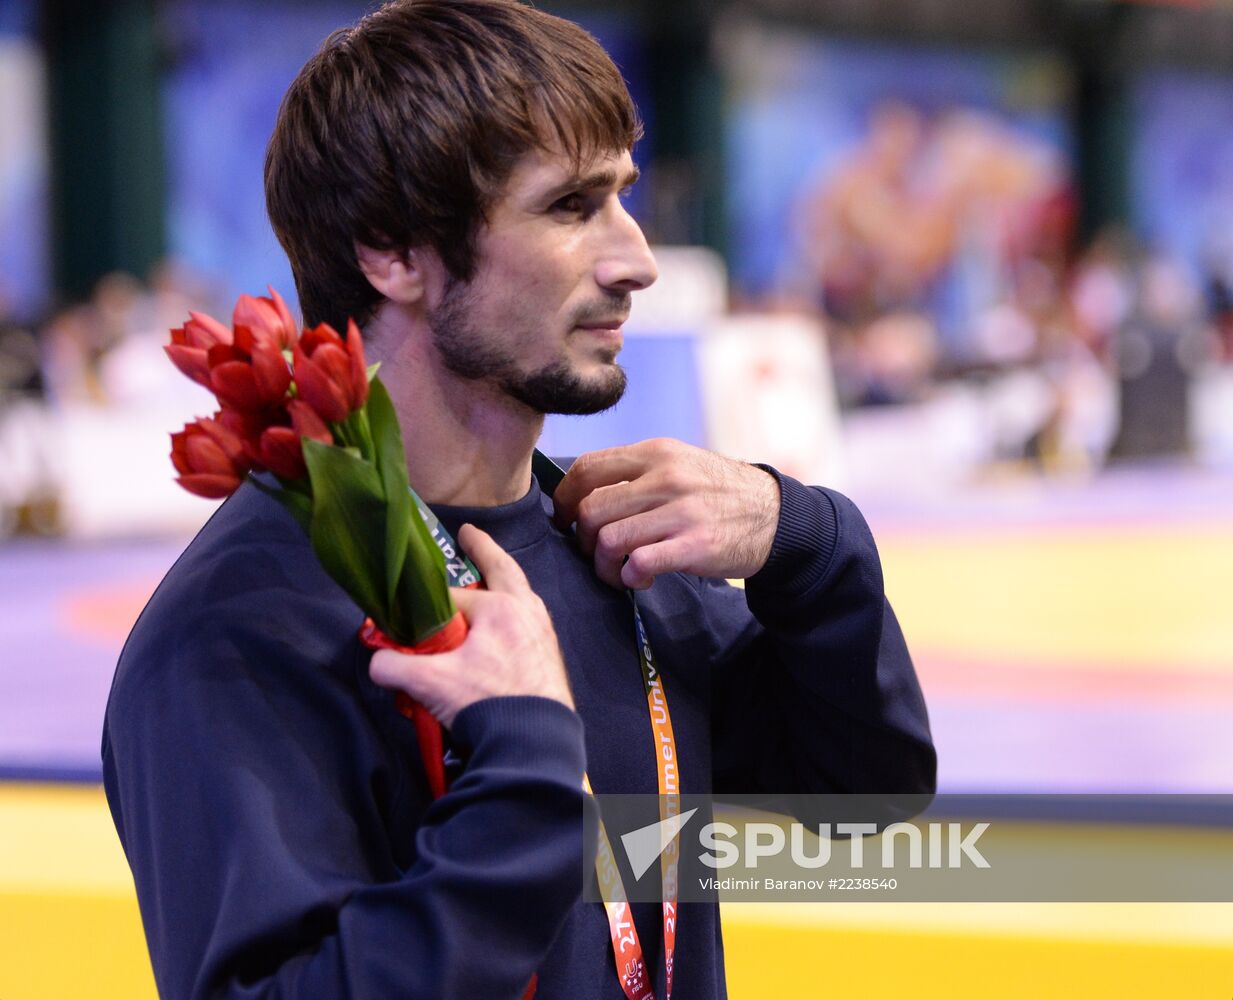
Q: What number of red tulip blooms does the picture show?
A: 7